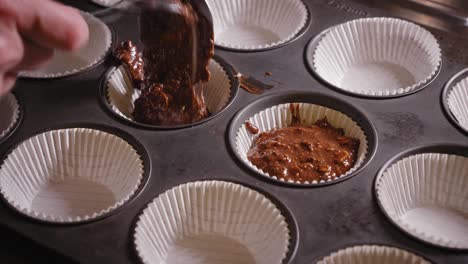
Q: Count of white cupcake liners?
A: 12